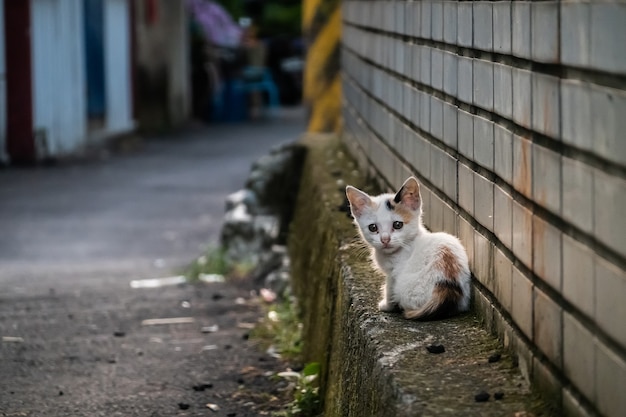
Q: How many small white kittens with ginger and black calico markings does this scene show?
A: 1